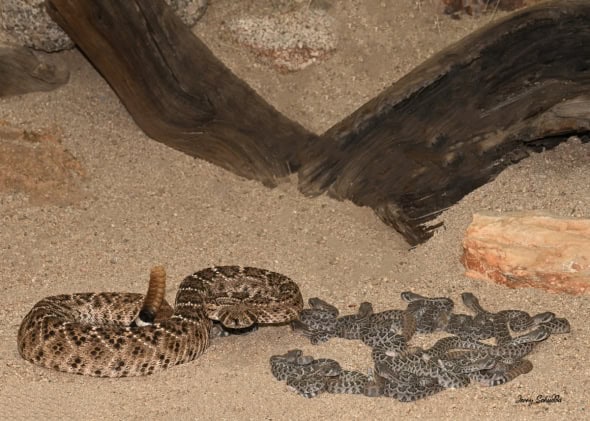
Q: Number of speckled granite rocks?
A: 3